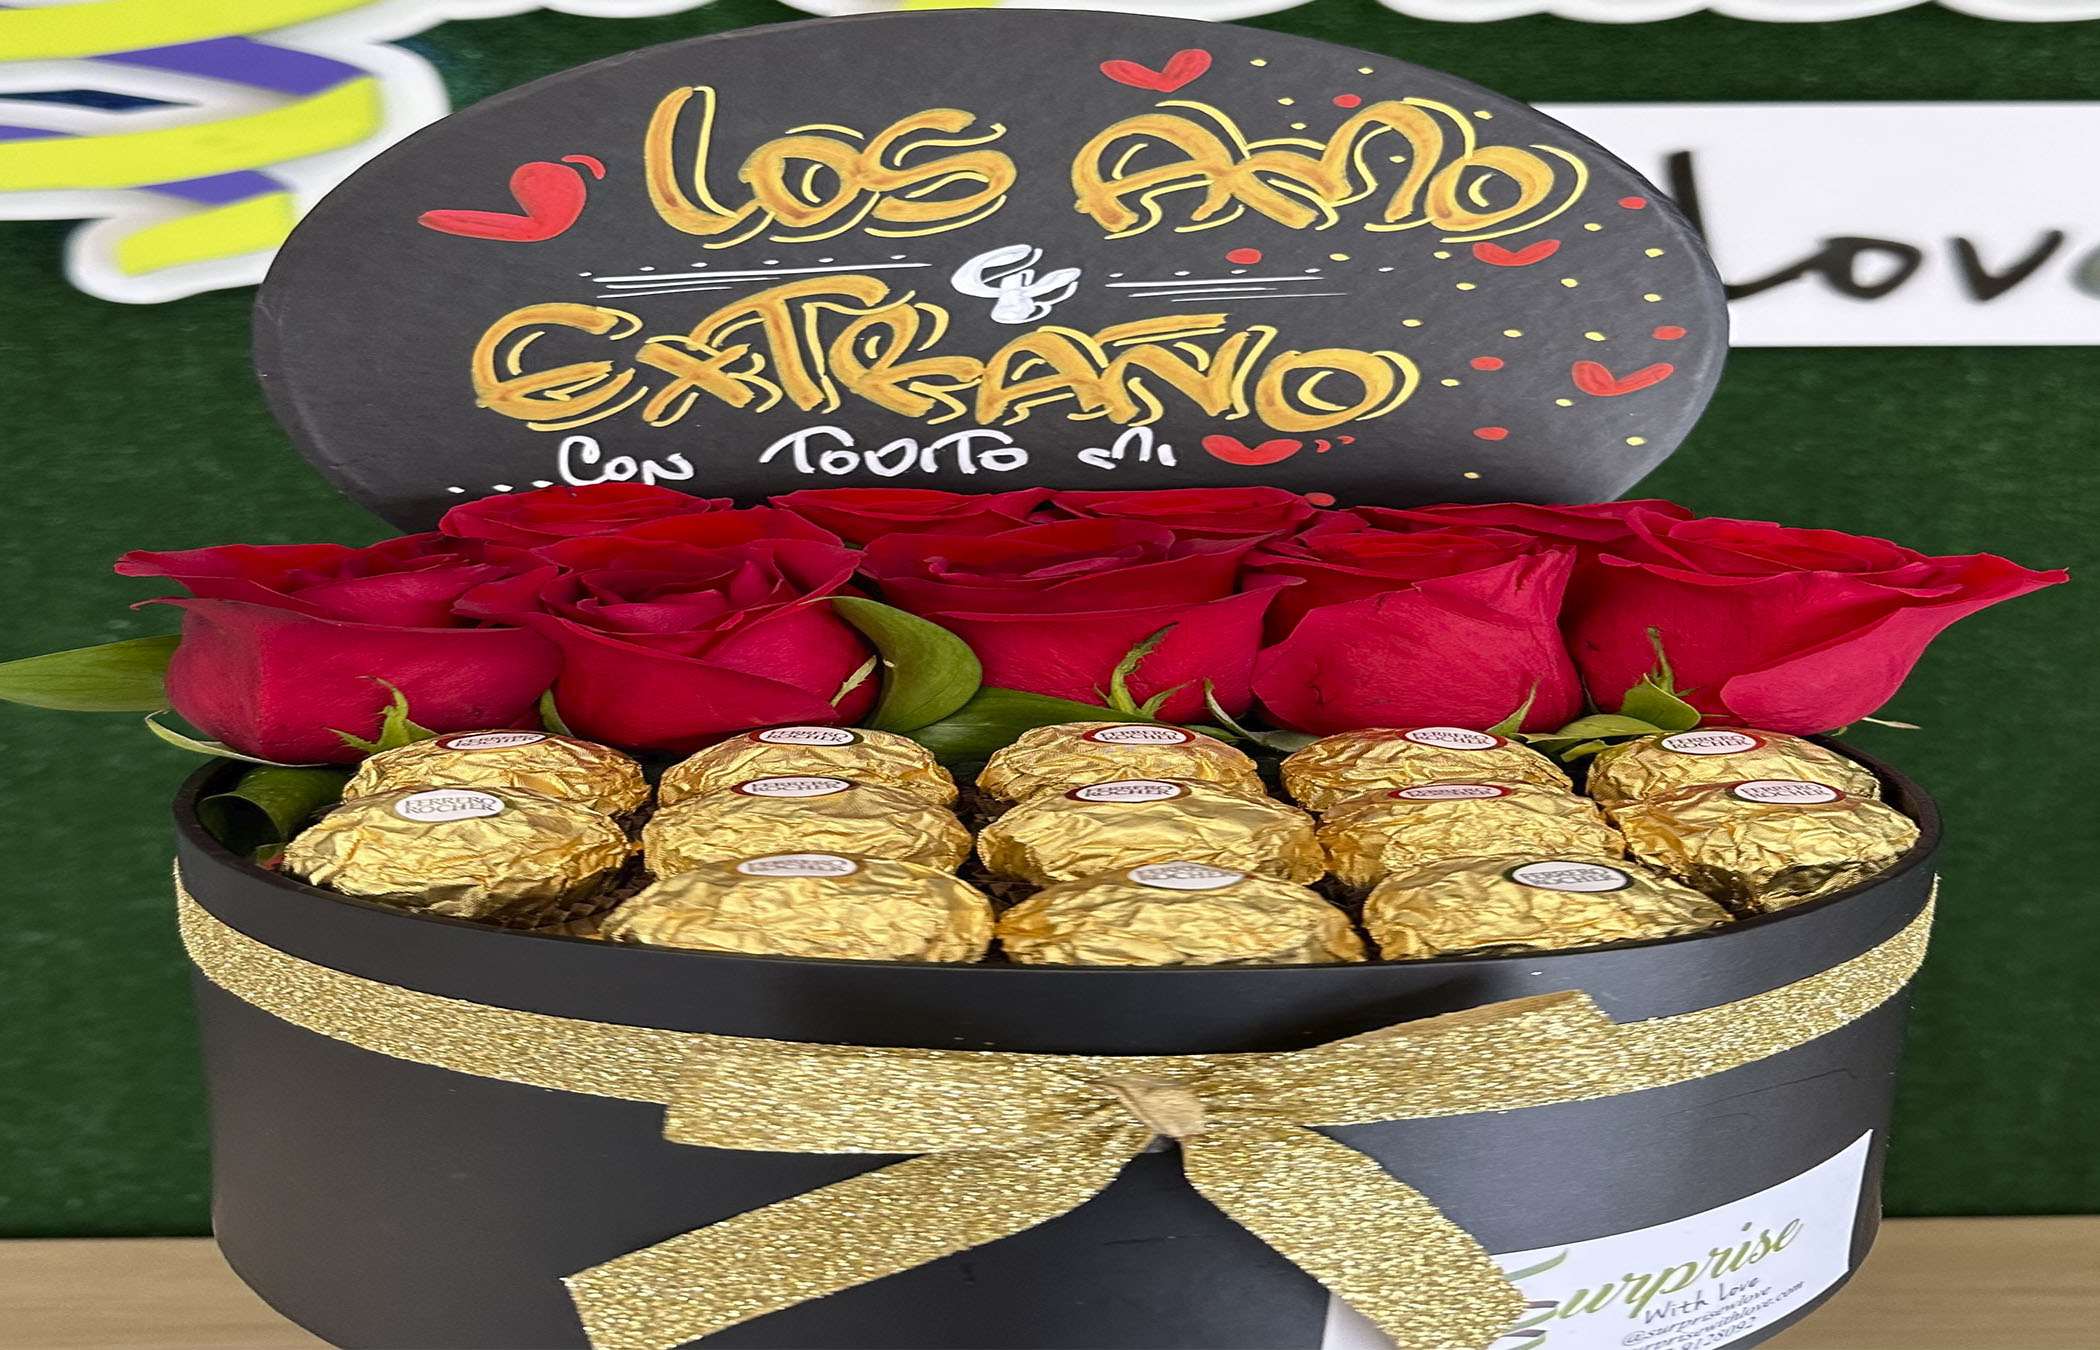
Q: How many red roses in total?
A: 9